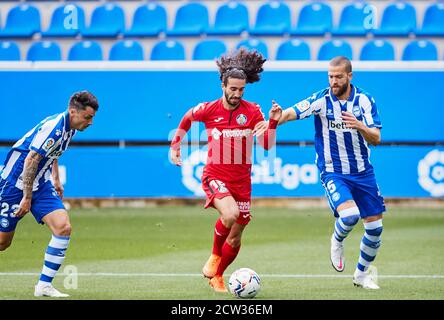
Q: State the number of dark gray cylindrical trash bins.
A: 0